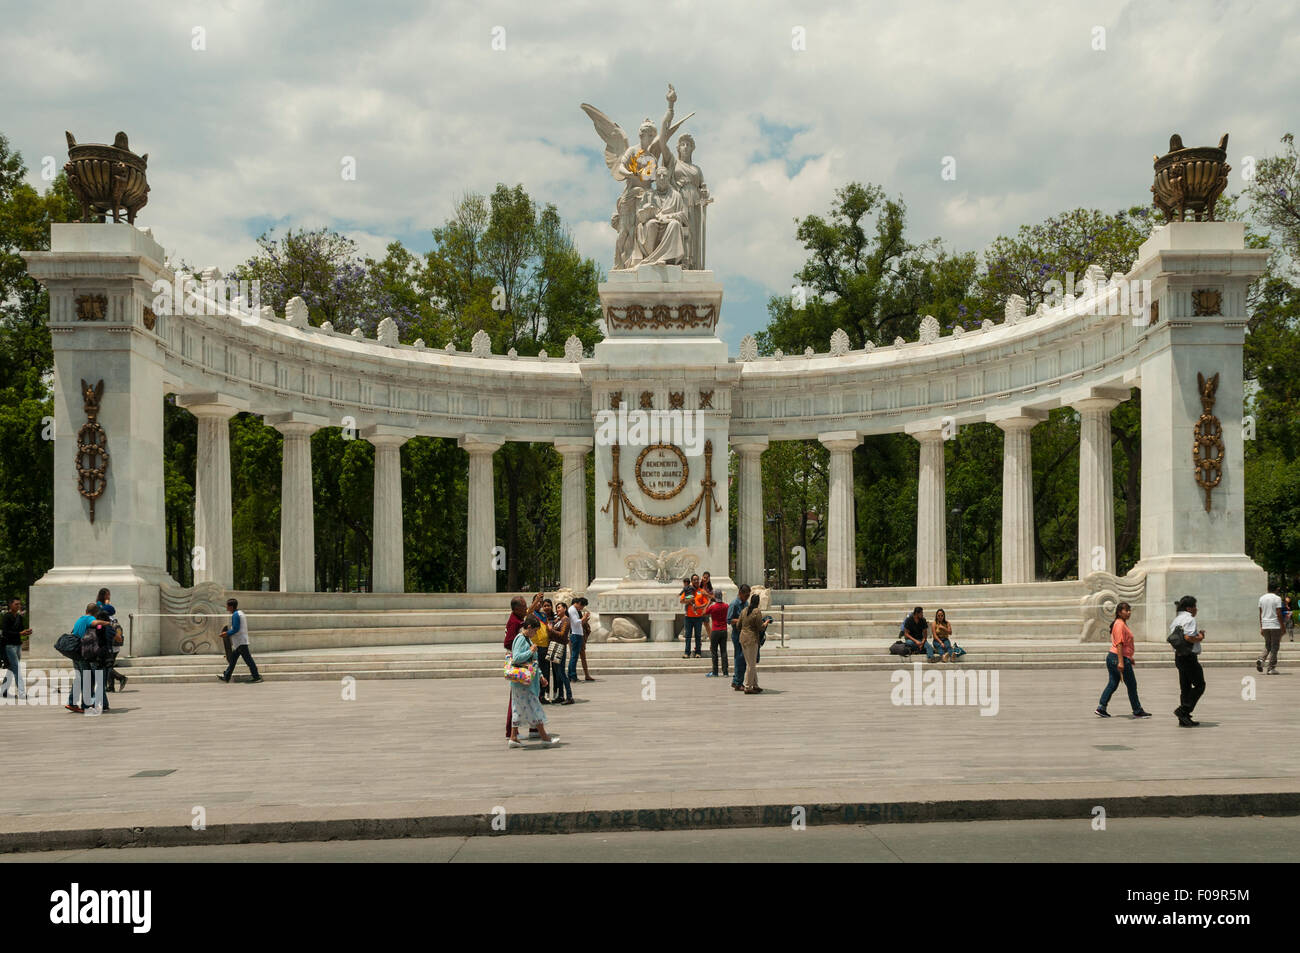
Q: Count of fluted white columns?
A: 10